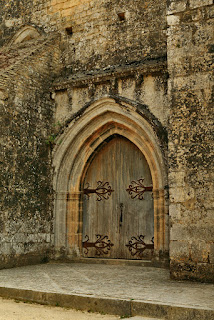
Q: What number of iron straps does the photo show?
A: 4